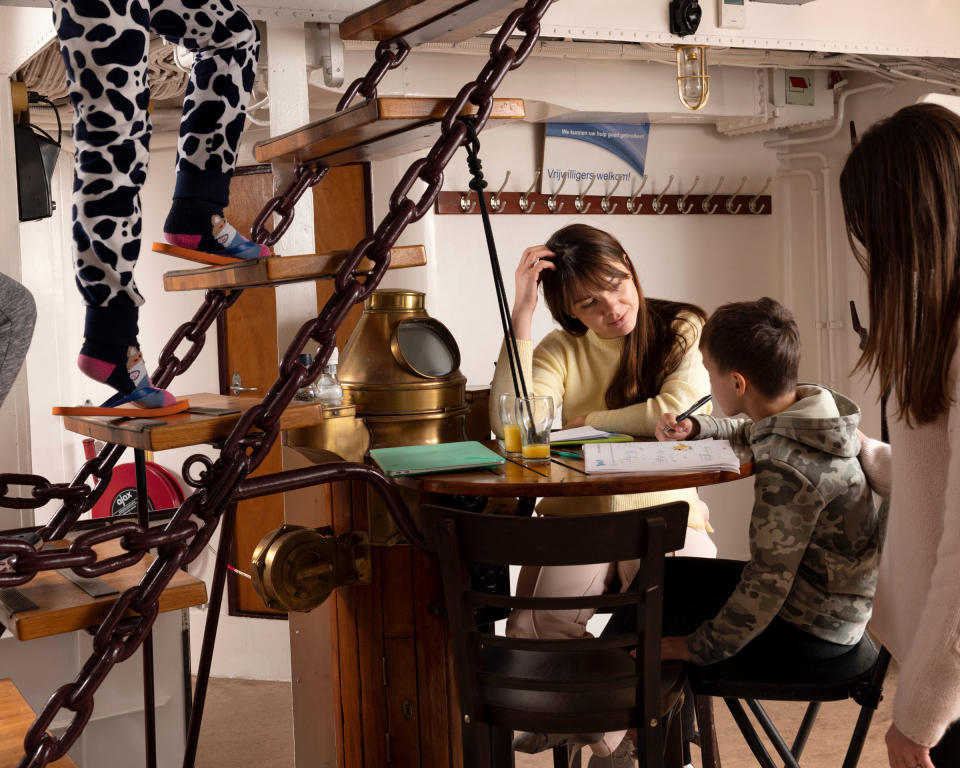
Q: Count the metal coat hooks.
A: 12